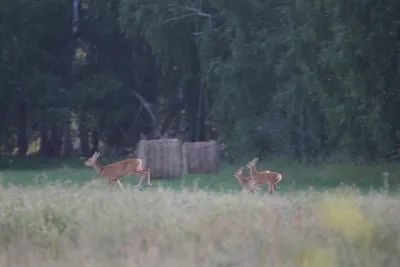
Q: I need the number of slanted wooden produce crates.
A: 0